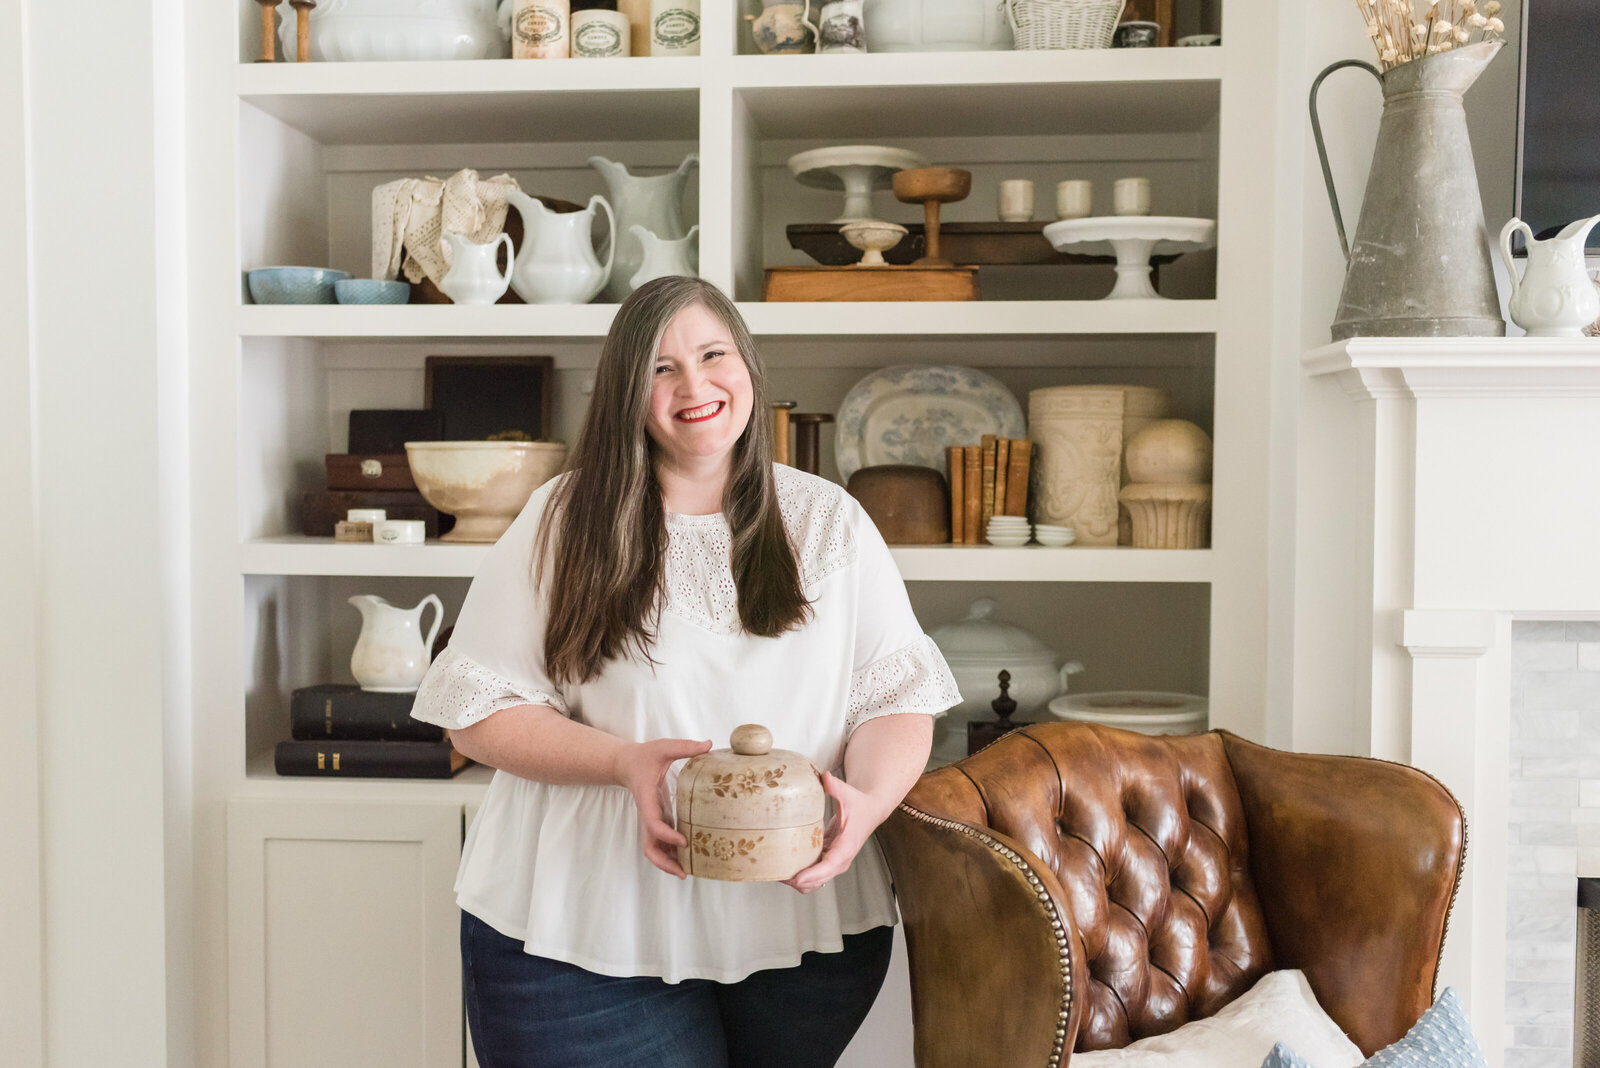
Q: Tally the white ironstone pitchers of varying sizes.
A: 6